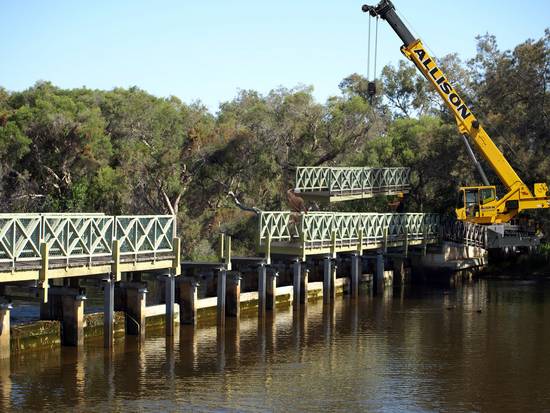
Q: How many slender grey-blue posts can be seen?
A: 8